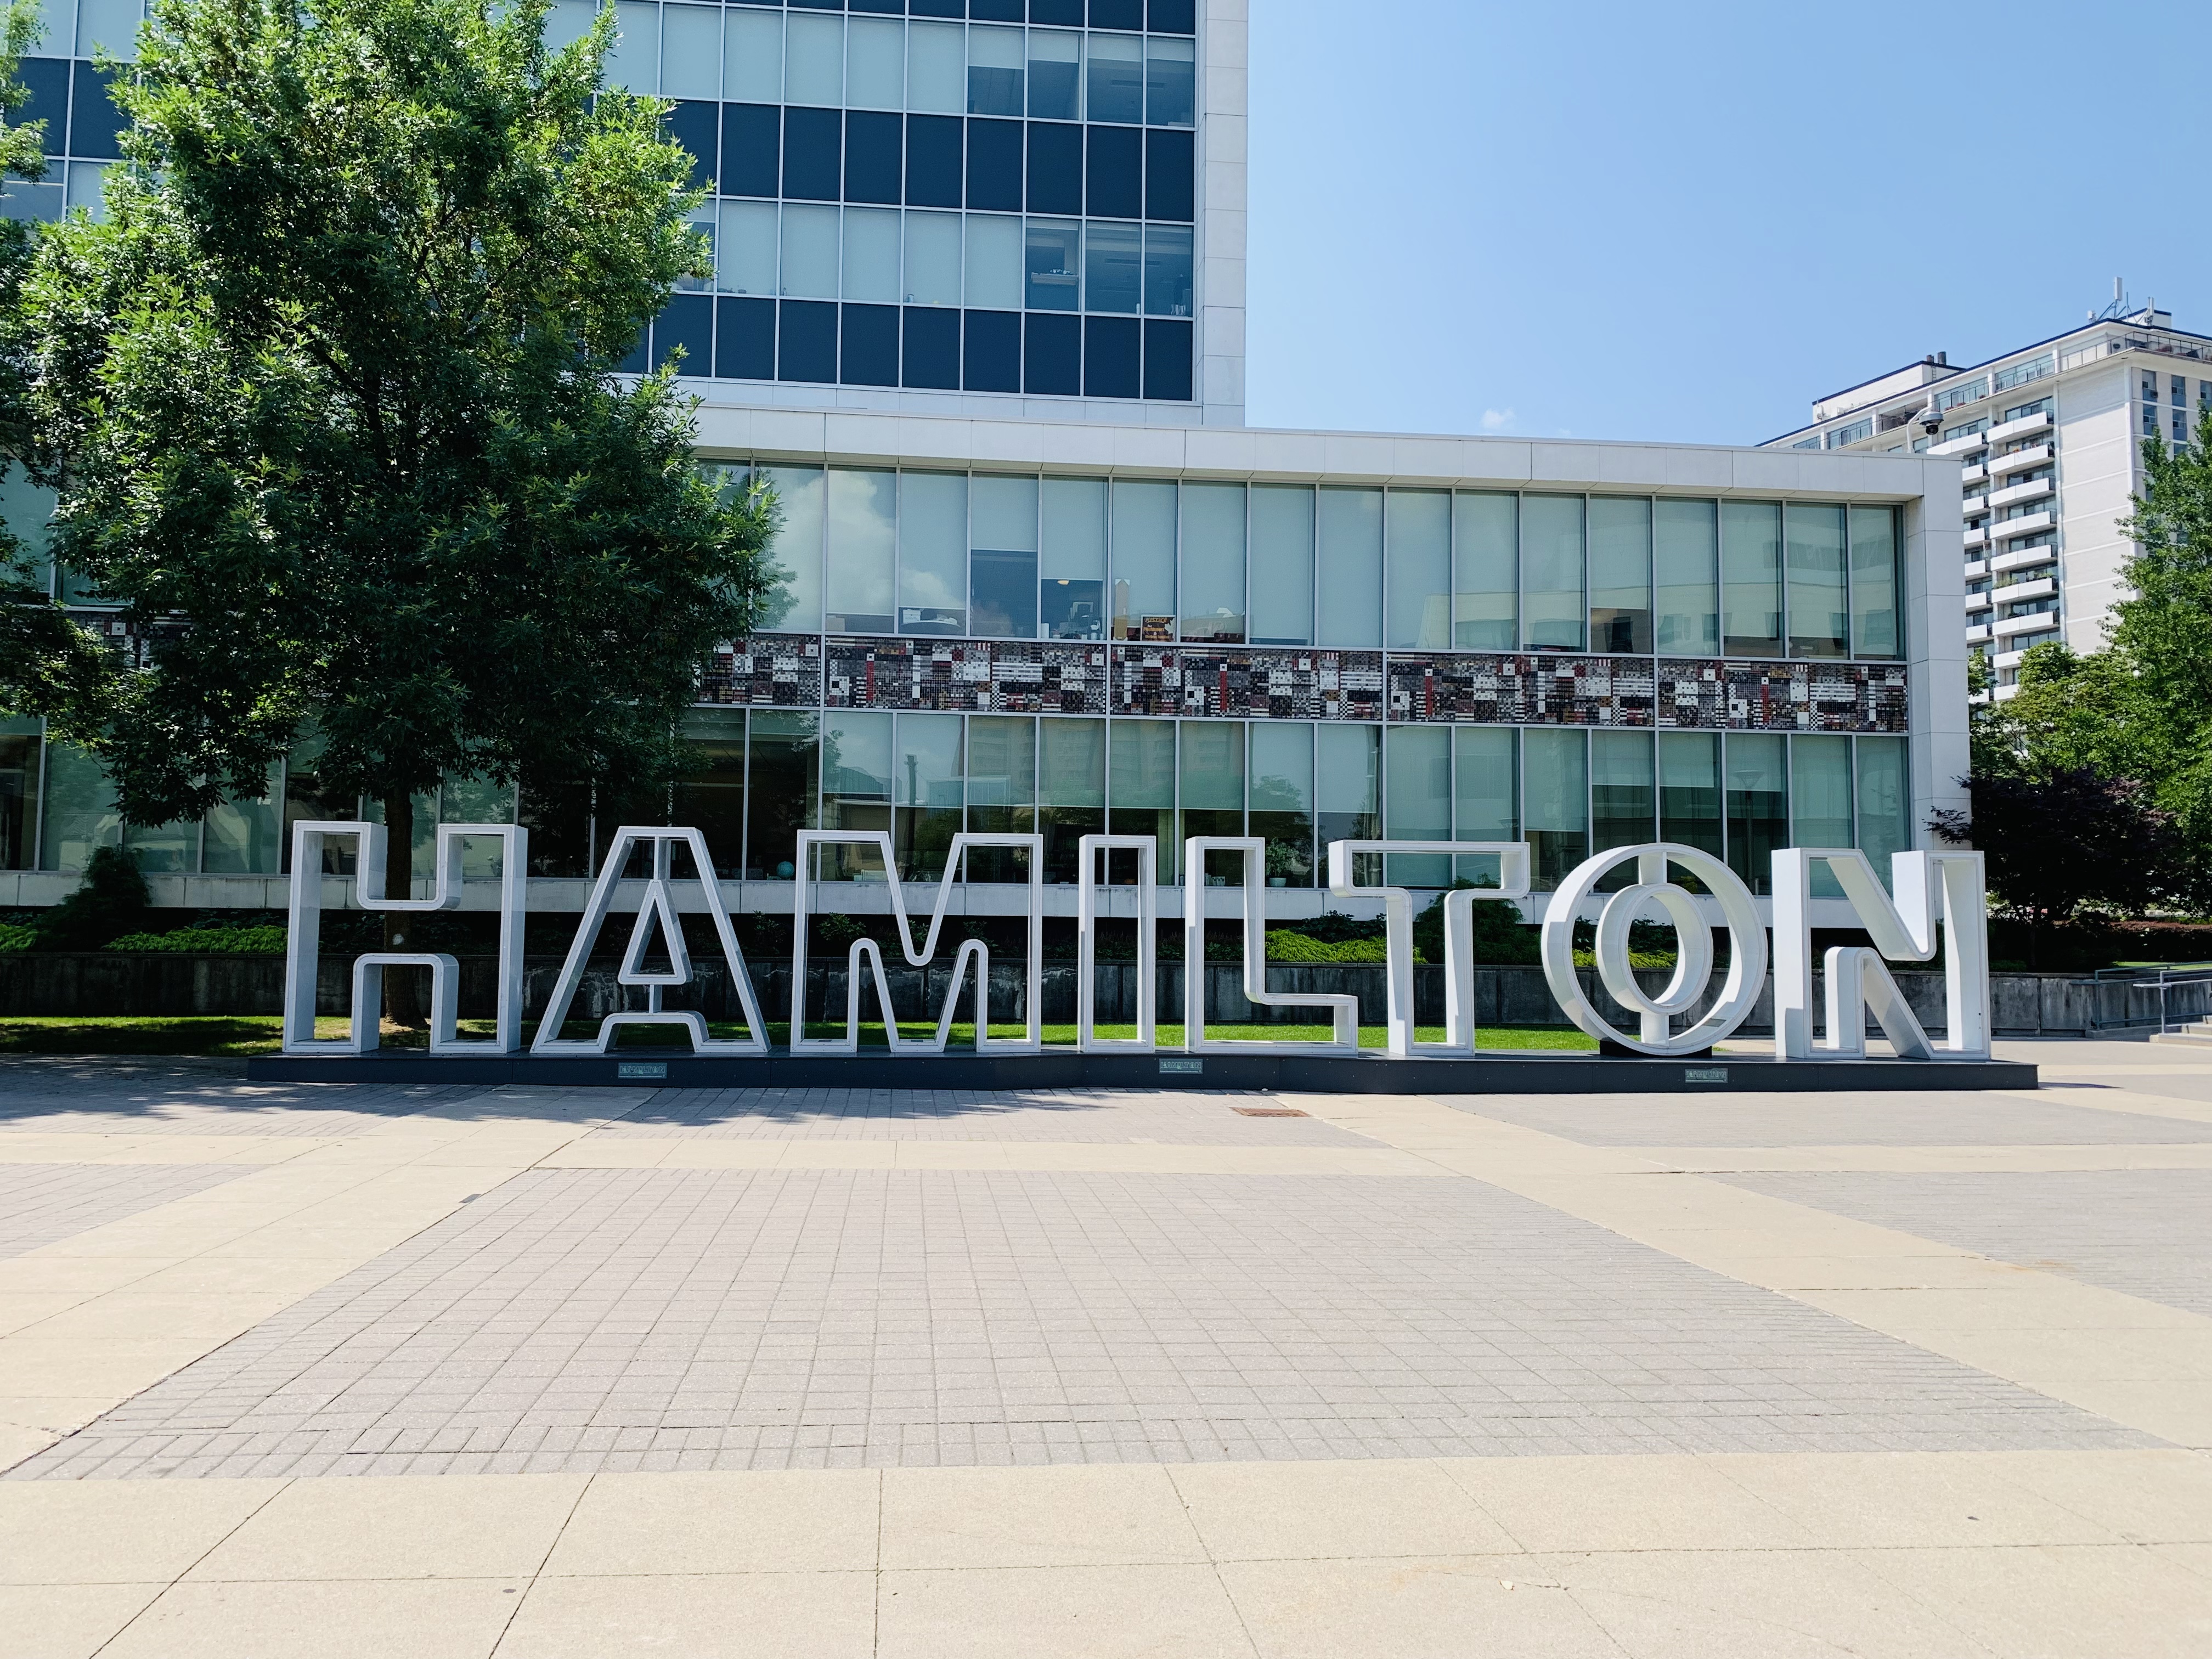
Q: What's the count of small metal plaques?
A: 3